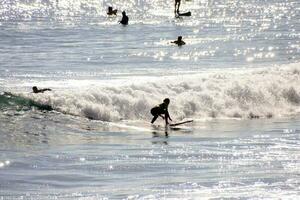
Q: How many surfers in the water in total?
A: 6